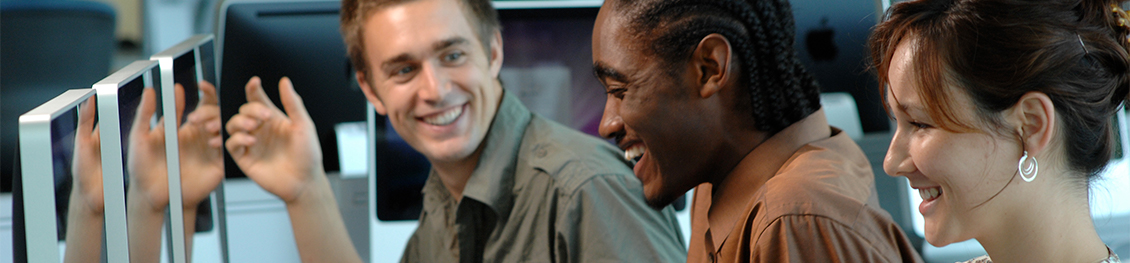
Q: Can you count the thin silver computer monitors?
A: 3